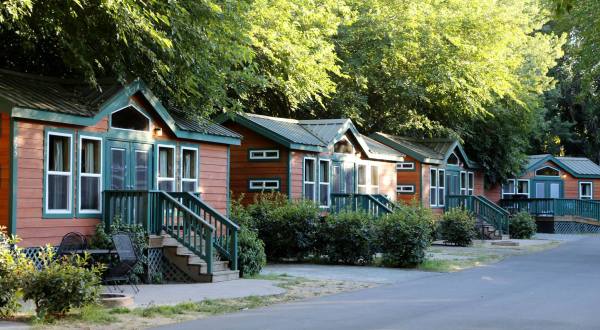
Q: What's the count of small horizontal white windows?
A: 4